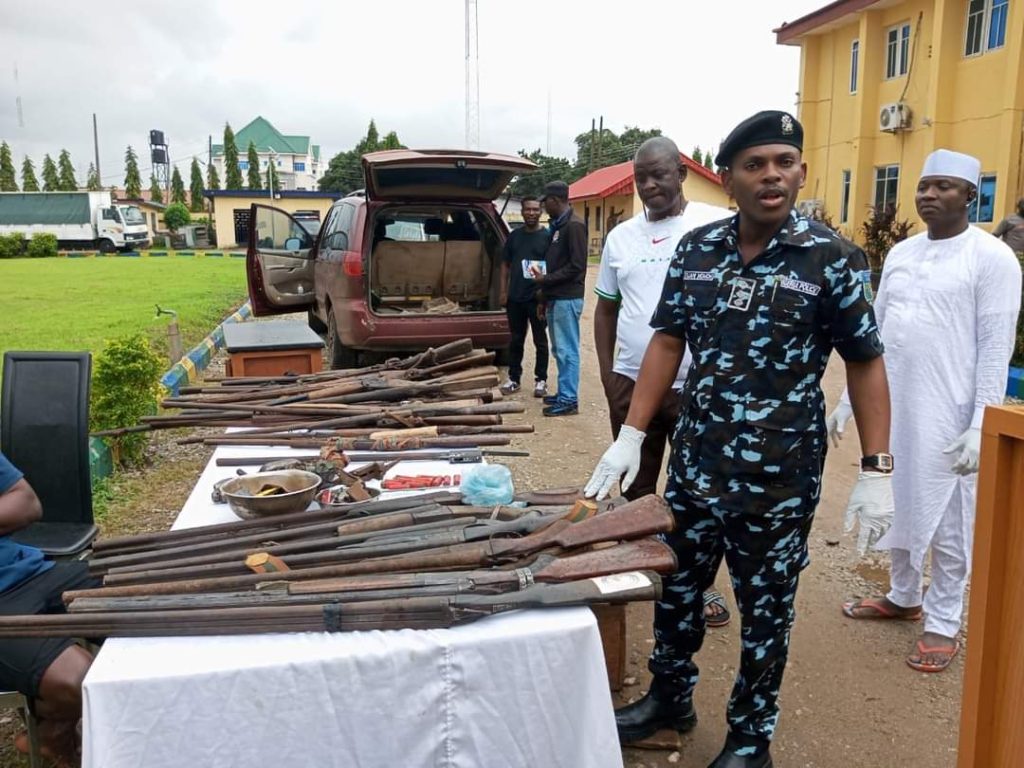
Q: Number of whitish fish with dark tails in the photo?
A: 0